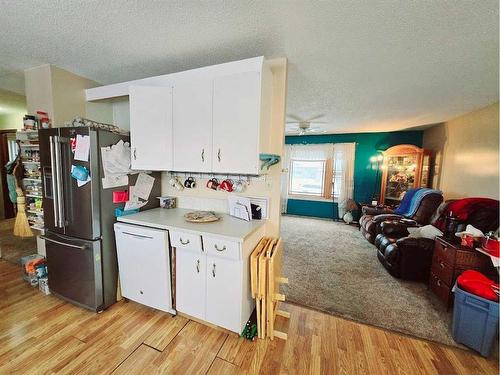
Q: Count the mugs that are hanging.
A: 5